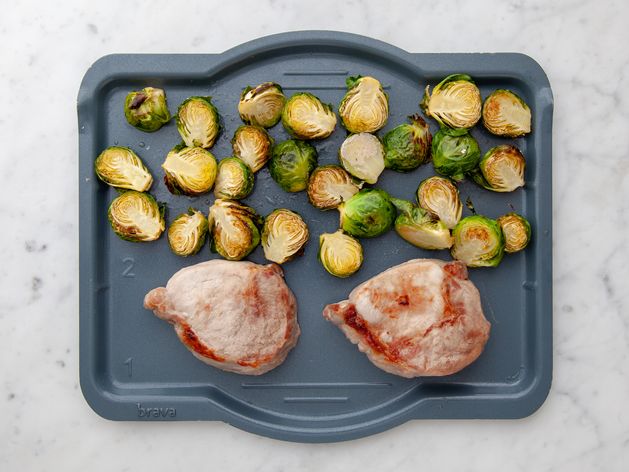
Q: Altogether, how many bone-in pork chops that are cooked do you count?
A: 2